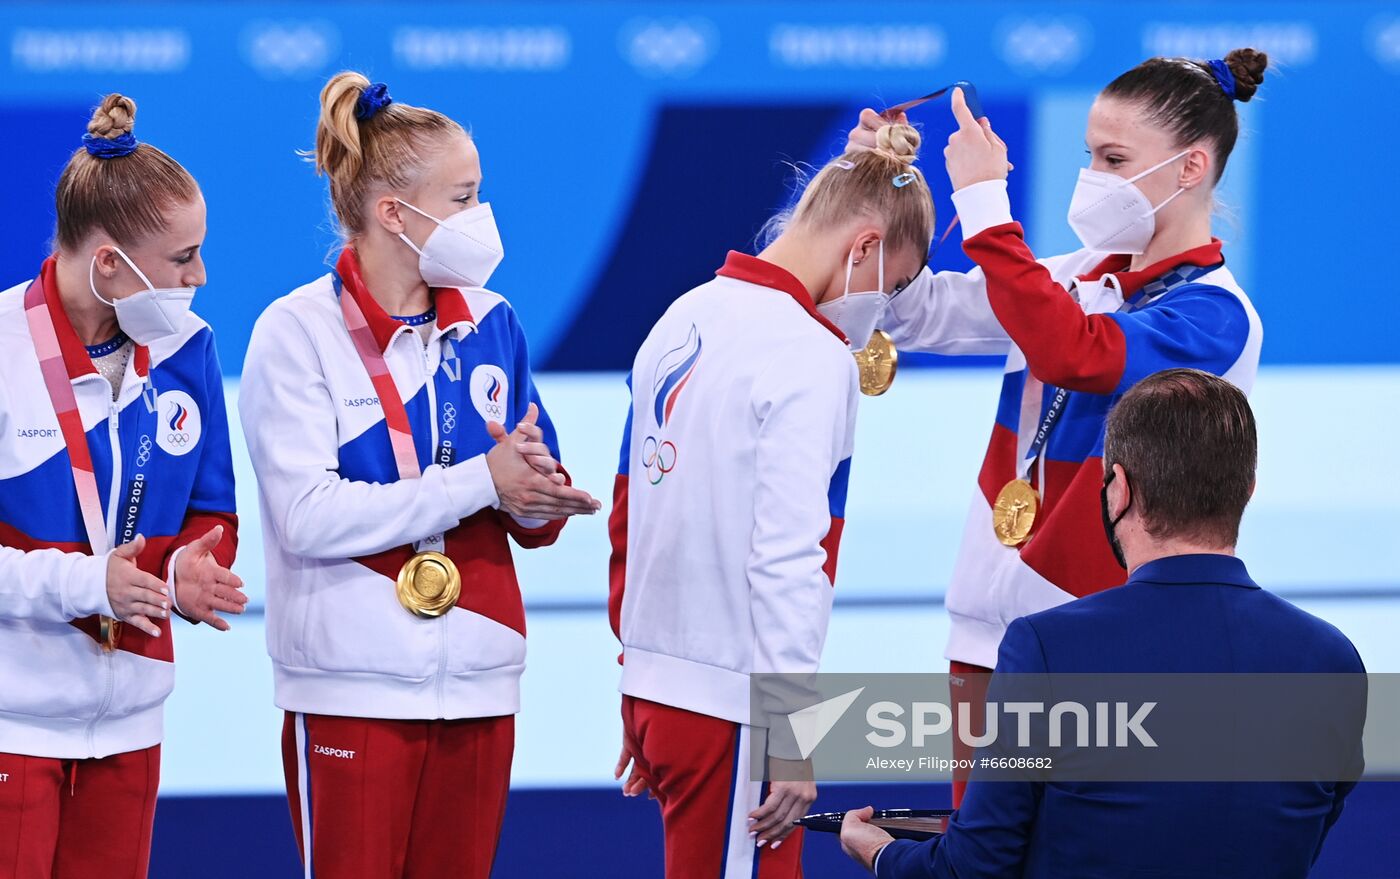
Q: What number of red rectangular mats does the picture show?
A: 0